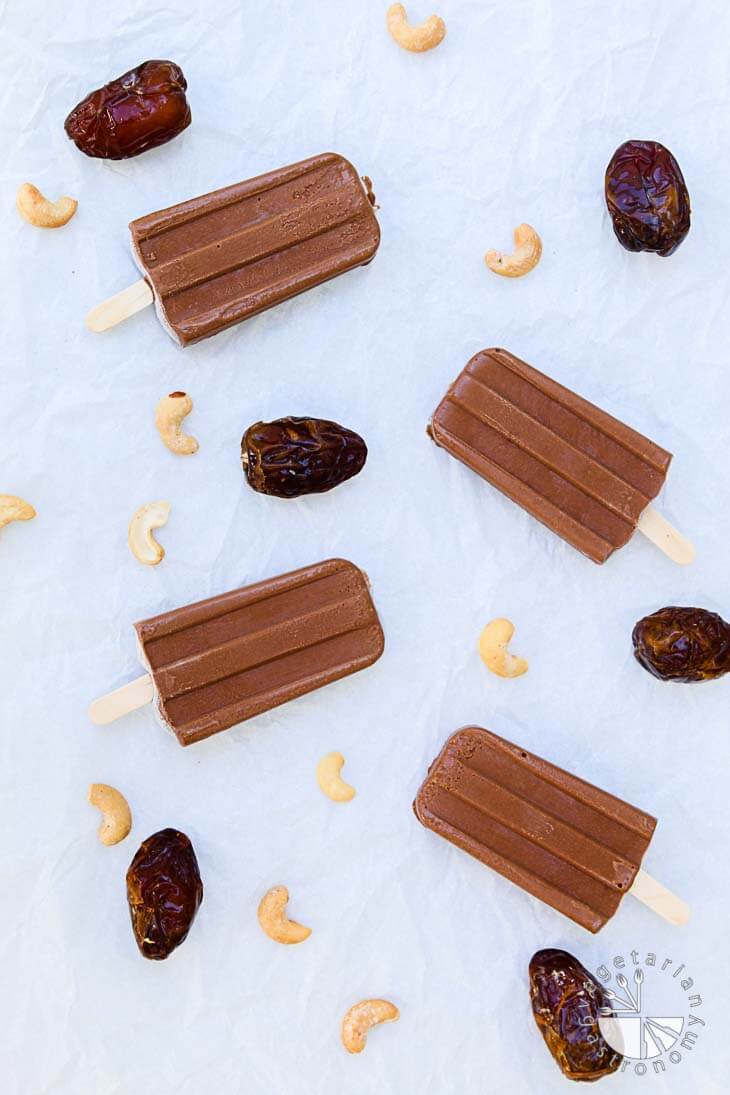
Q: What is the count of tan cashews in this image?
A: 11